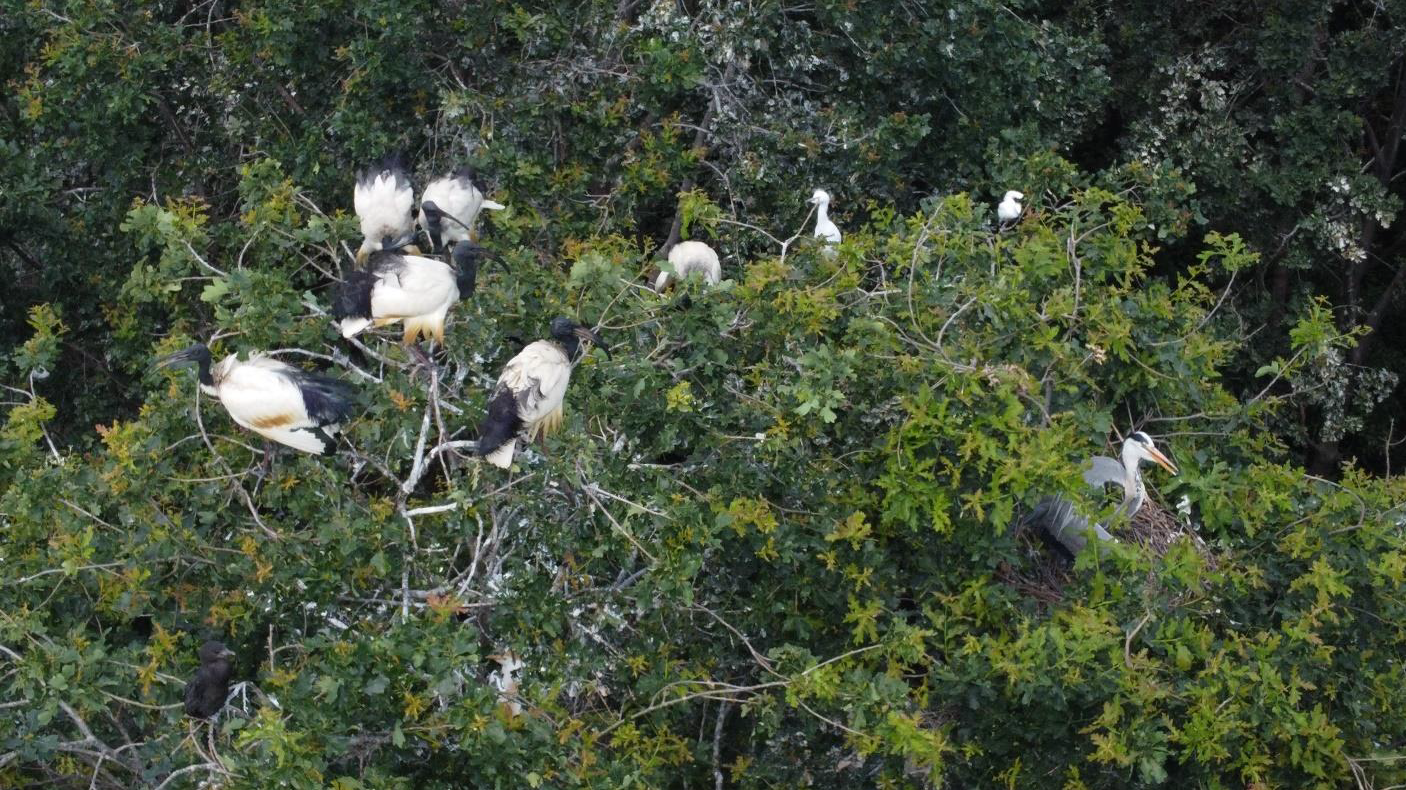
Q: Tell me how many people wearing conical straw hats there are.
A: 0